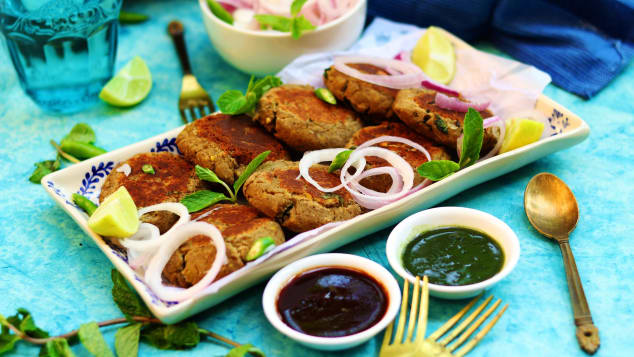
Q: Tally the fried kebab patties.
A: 8